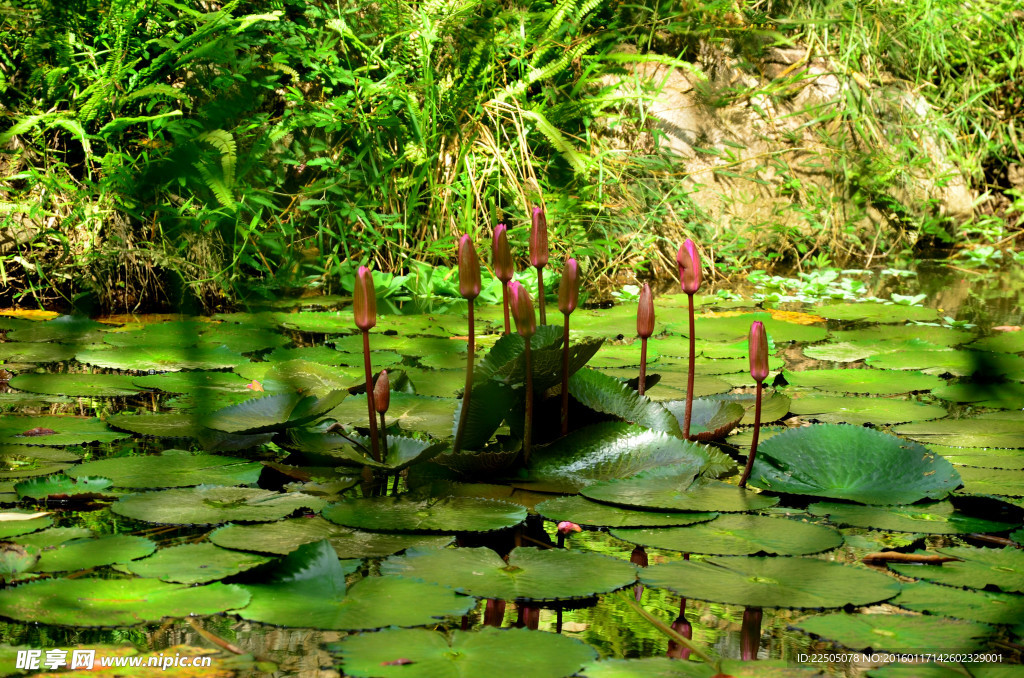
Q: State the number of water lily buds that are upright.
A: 10